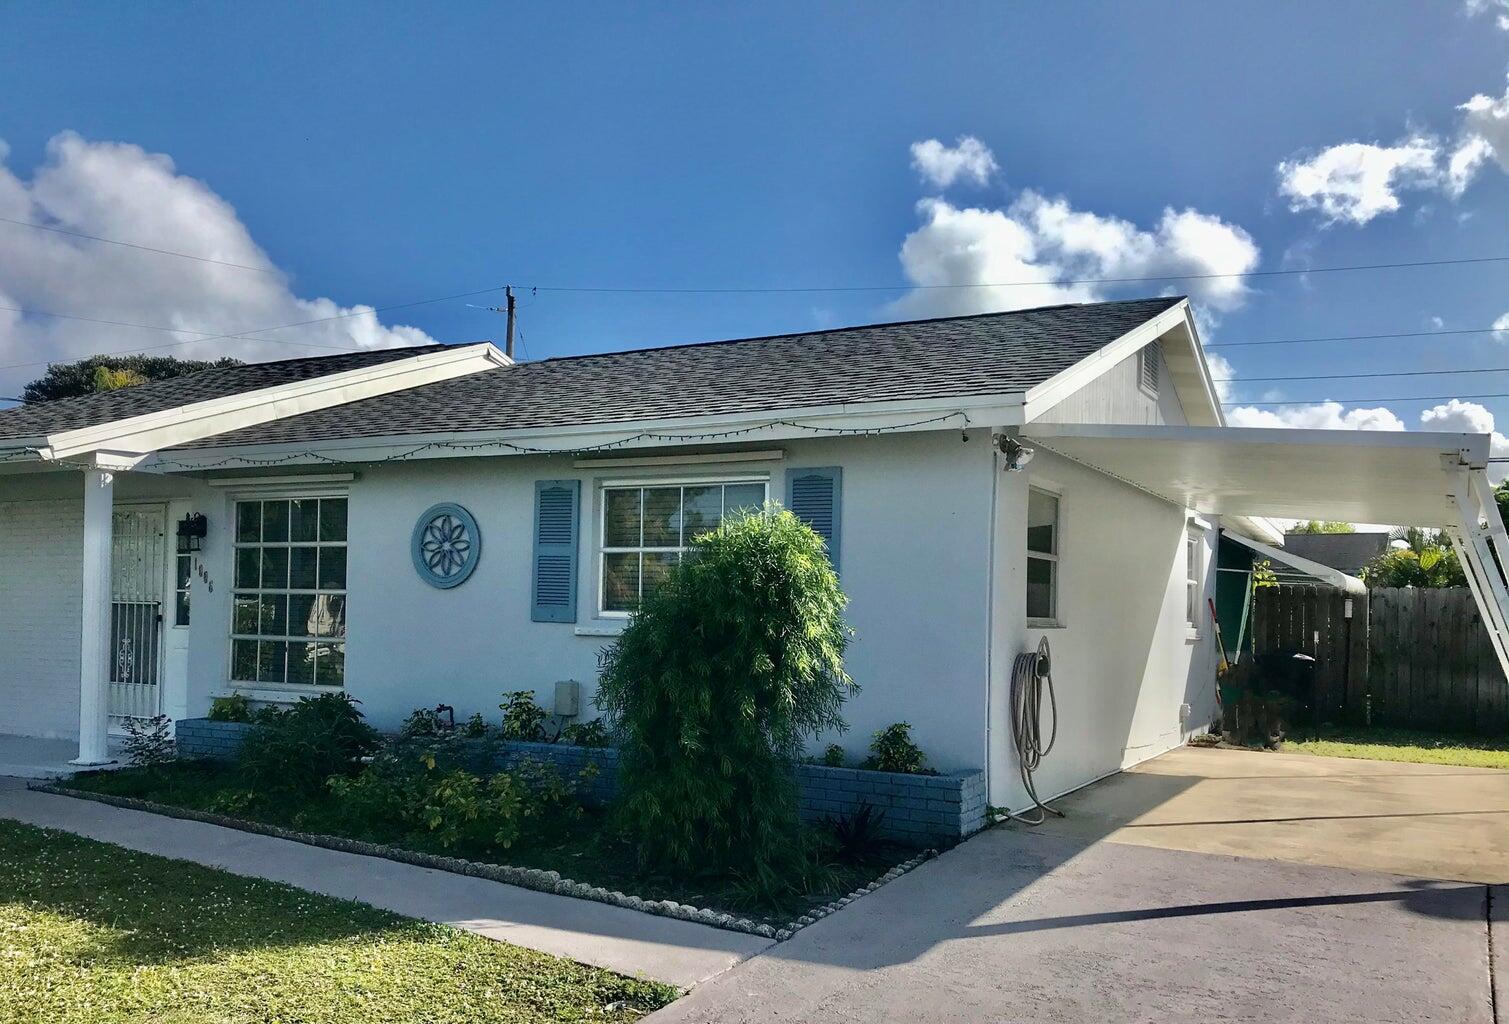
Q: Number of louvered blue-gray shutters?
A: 2